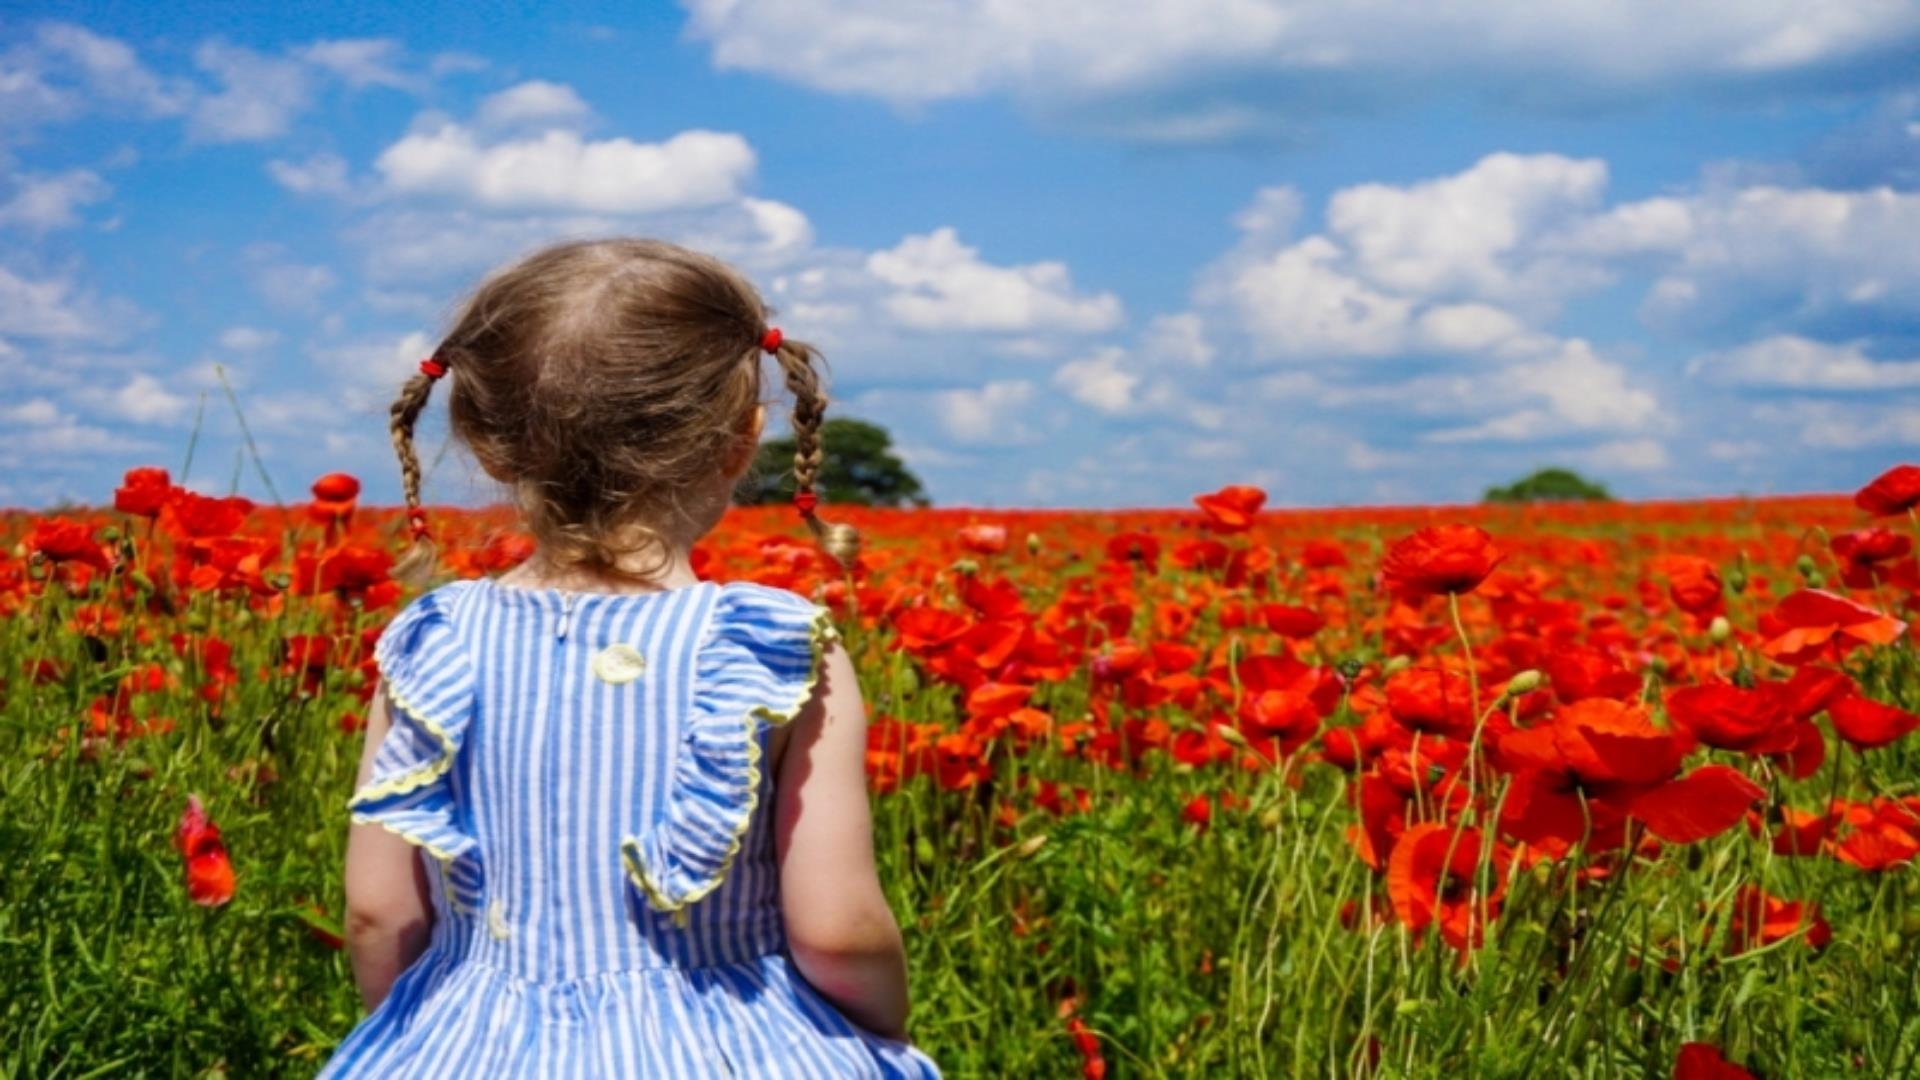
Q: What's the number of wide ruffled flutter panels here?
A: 2